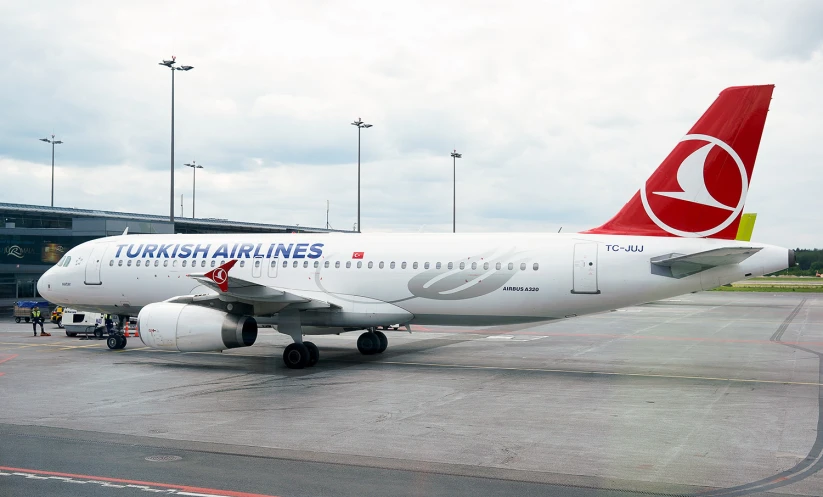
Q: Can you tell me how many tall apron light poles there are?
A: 5